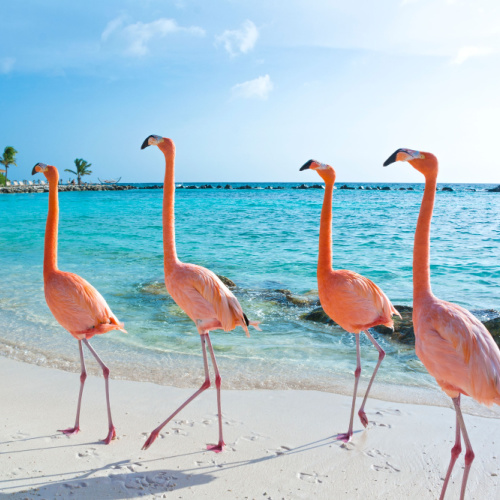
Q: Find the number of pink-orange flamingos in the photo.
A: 4